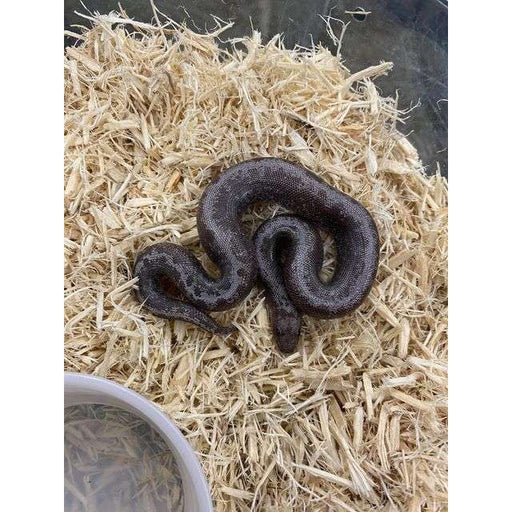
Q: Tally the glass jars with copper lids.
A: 0